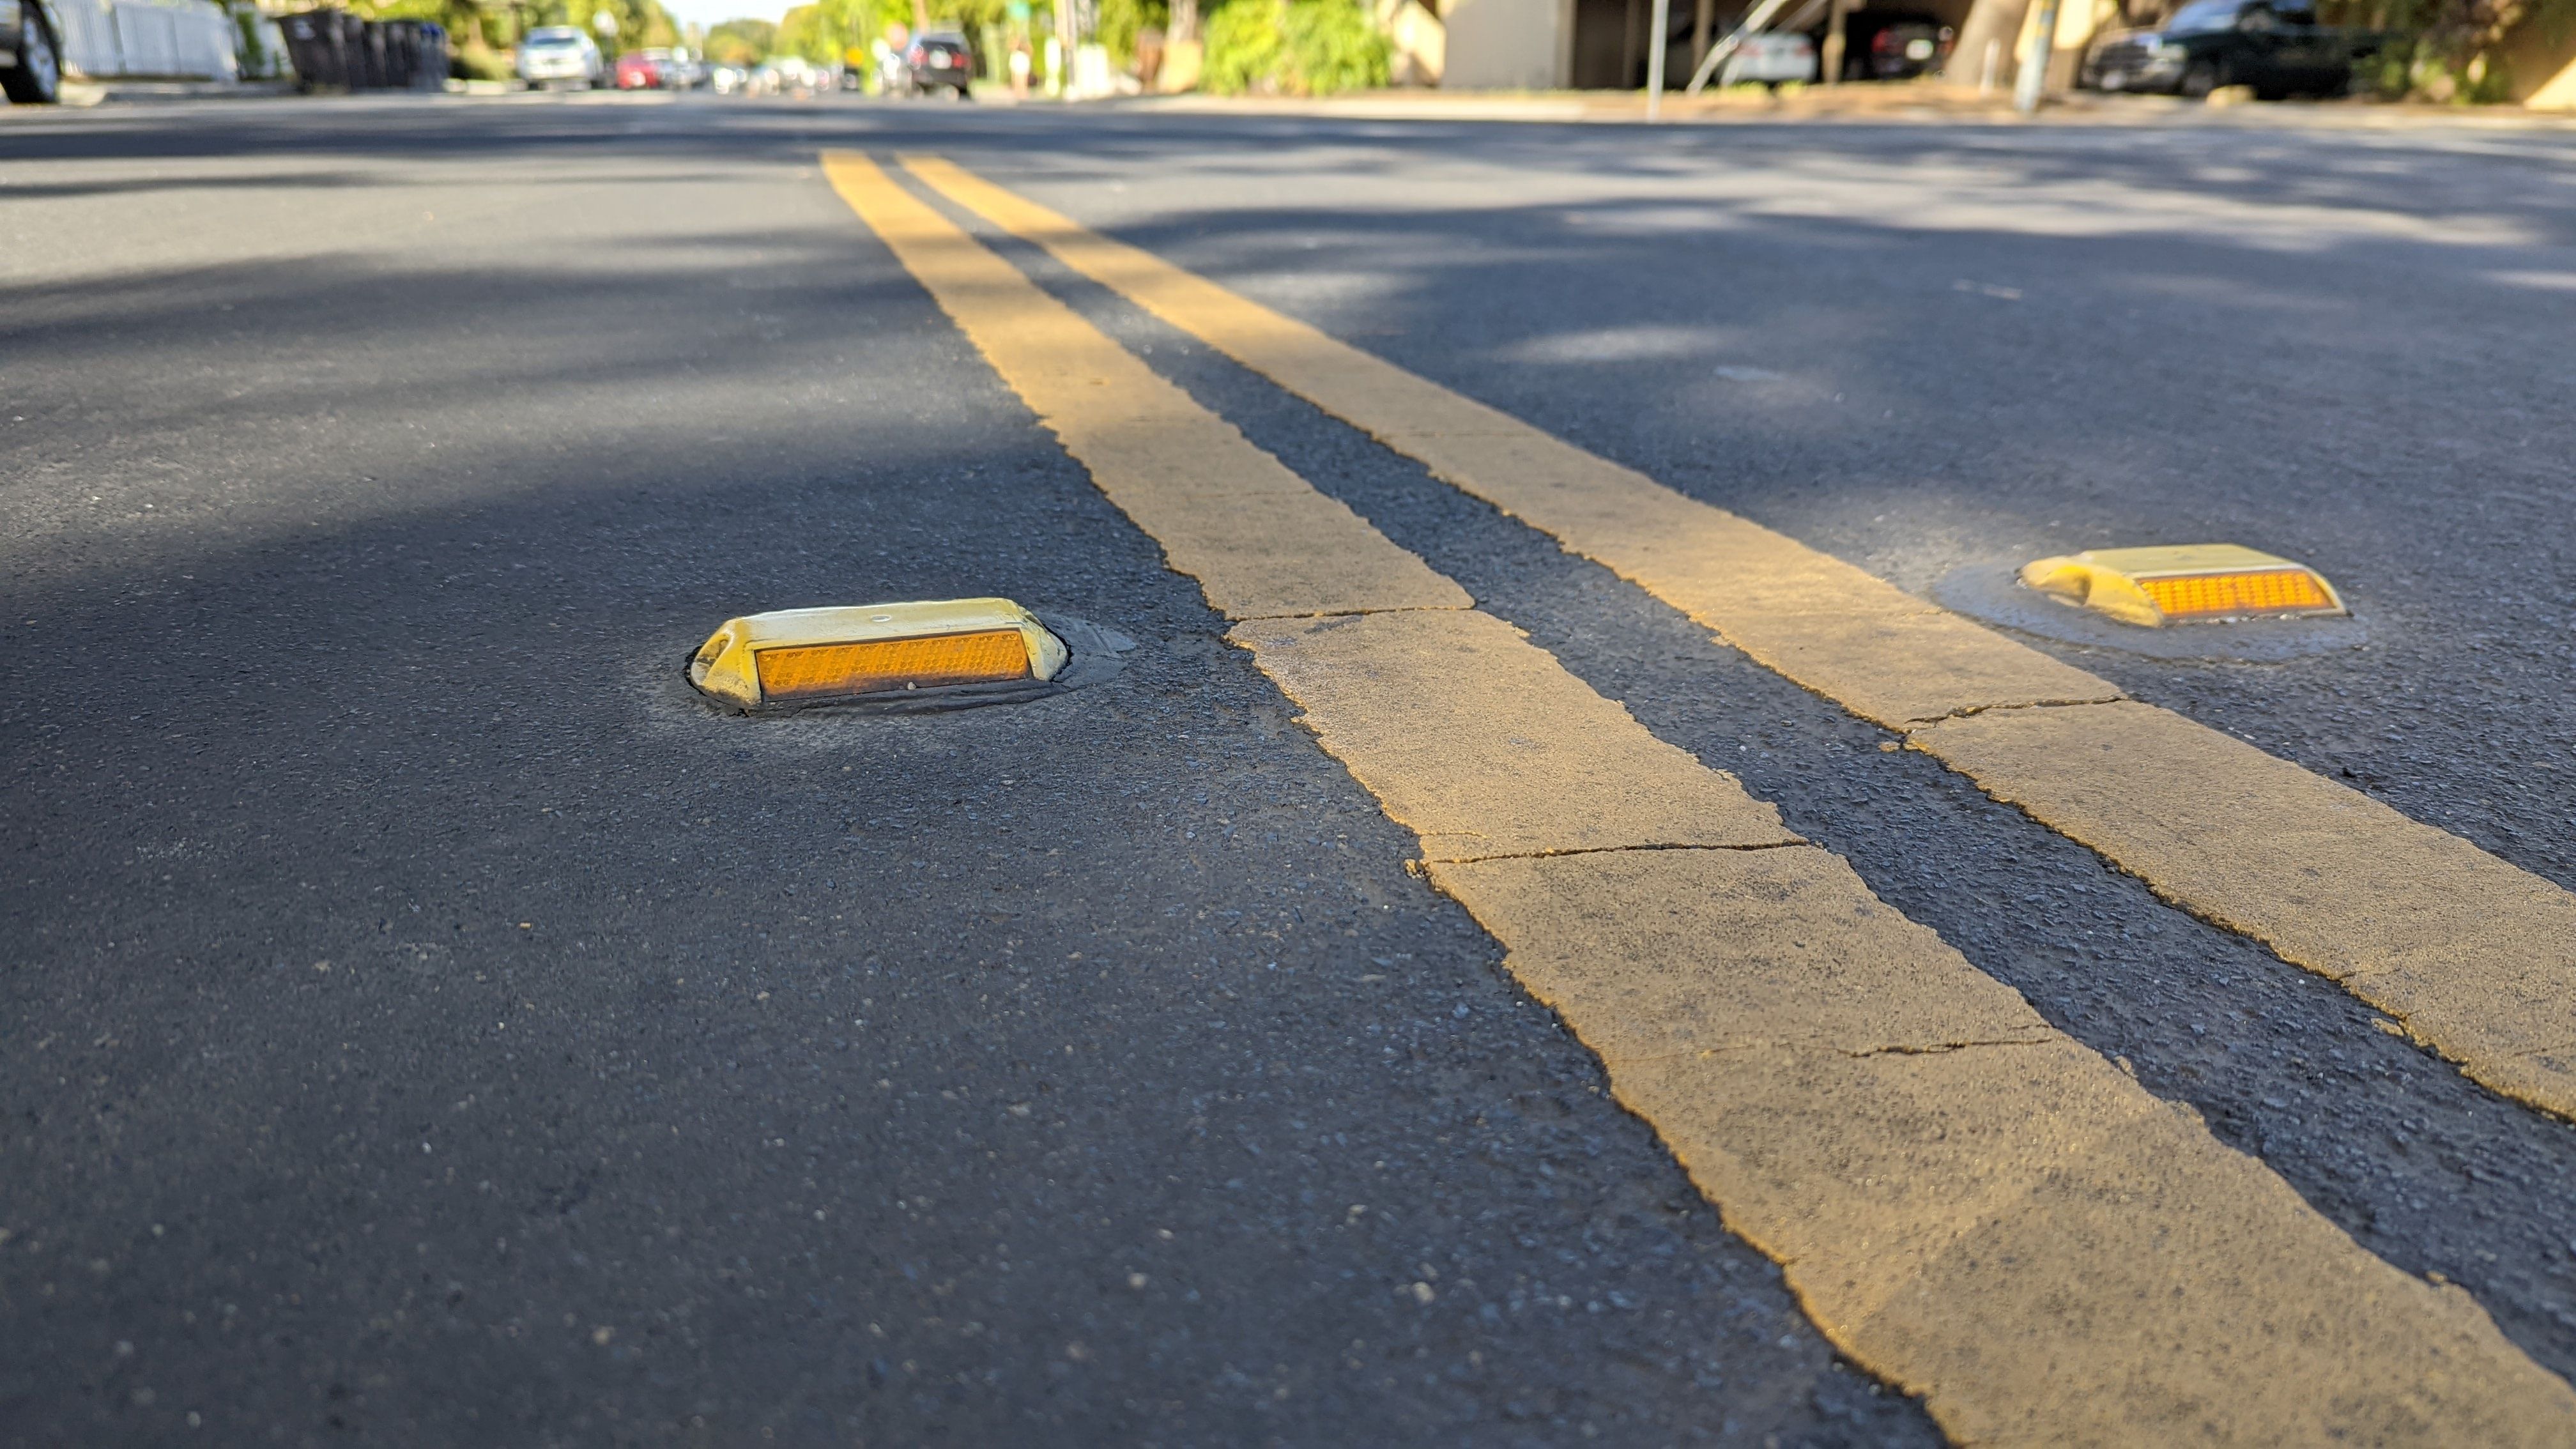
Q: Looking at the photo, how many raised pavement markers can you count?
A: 2